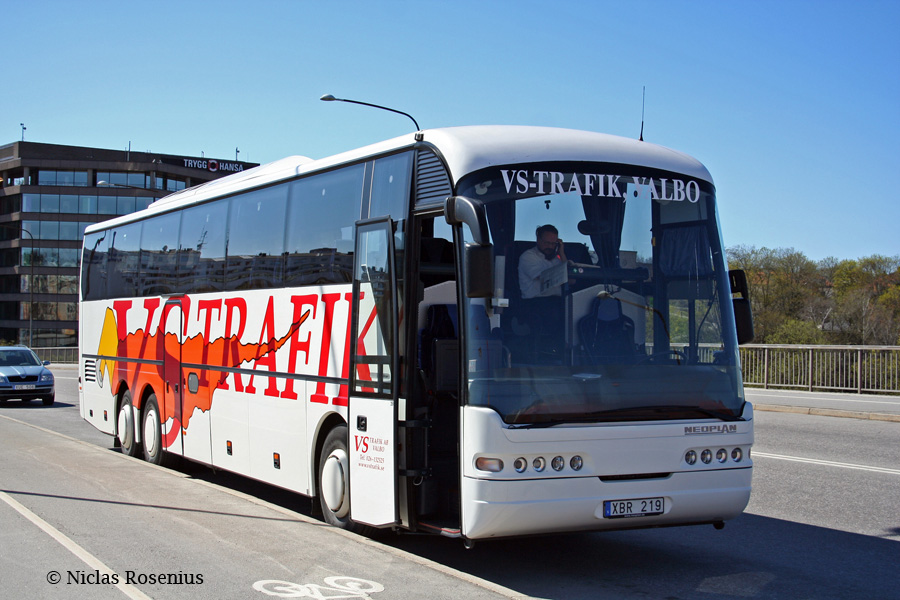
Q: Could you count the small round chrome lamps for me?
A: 8